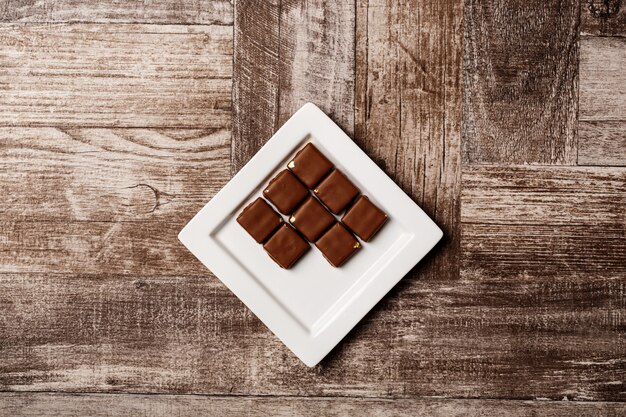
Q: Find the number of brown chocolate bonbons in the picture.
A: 8